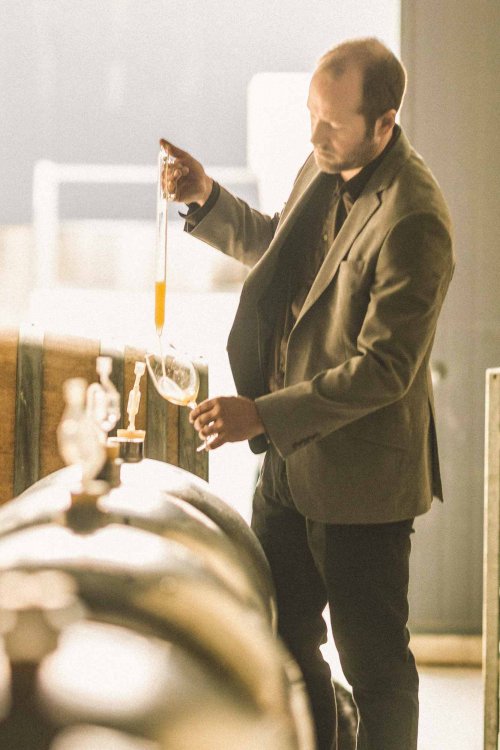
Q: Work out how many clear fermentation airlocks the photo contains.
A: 3